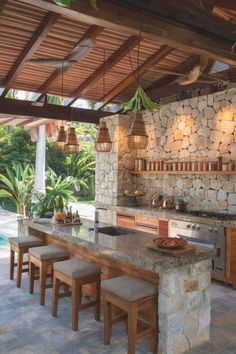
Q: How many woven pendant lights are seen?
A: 4